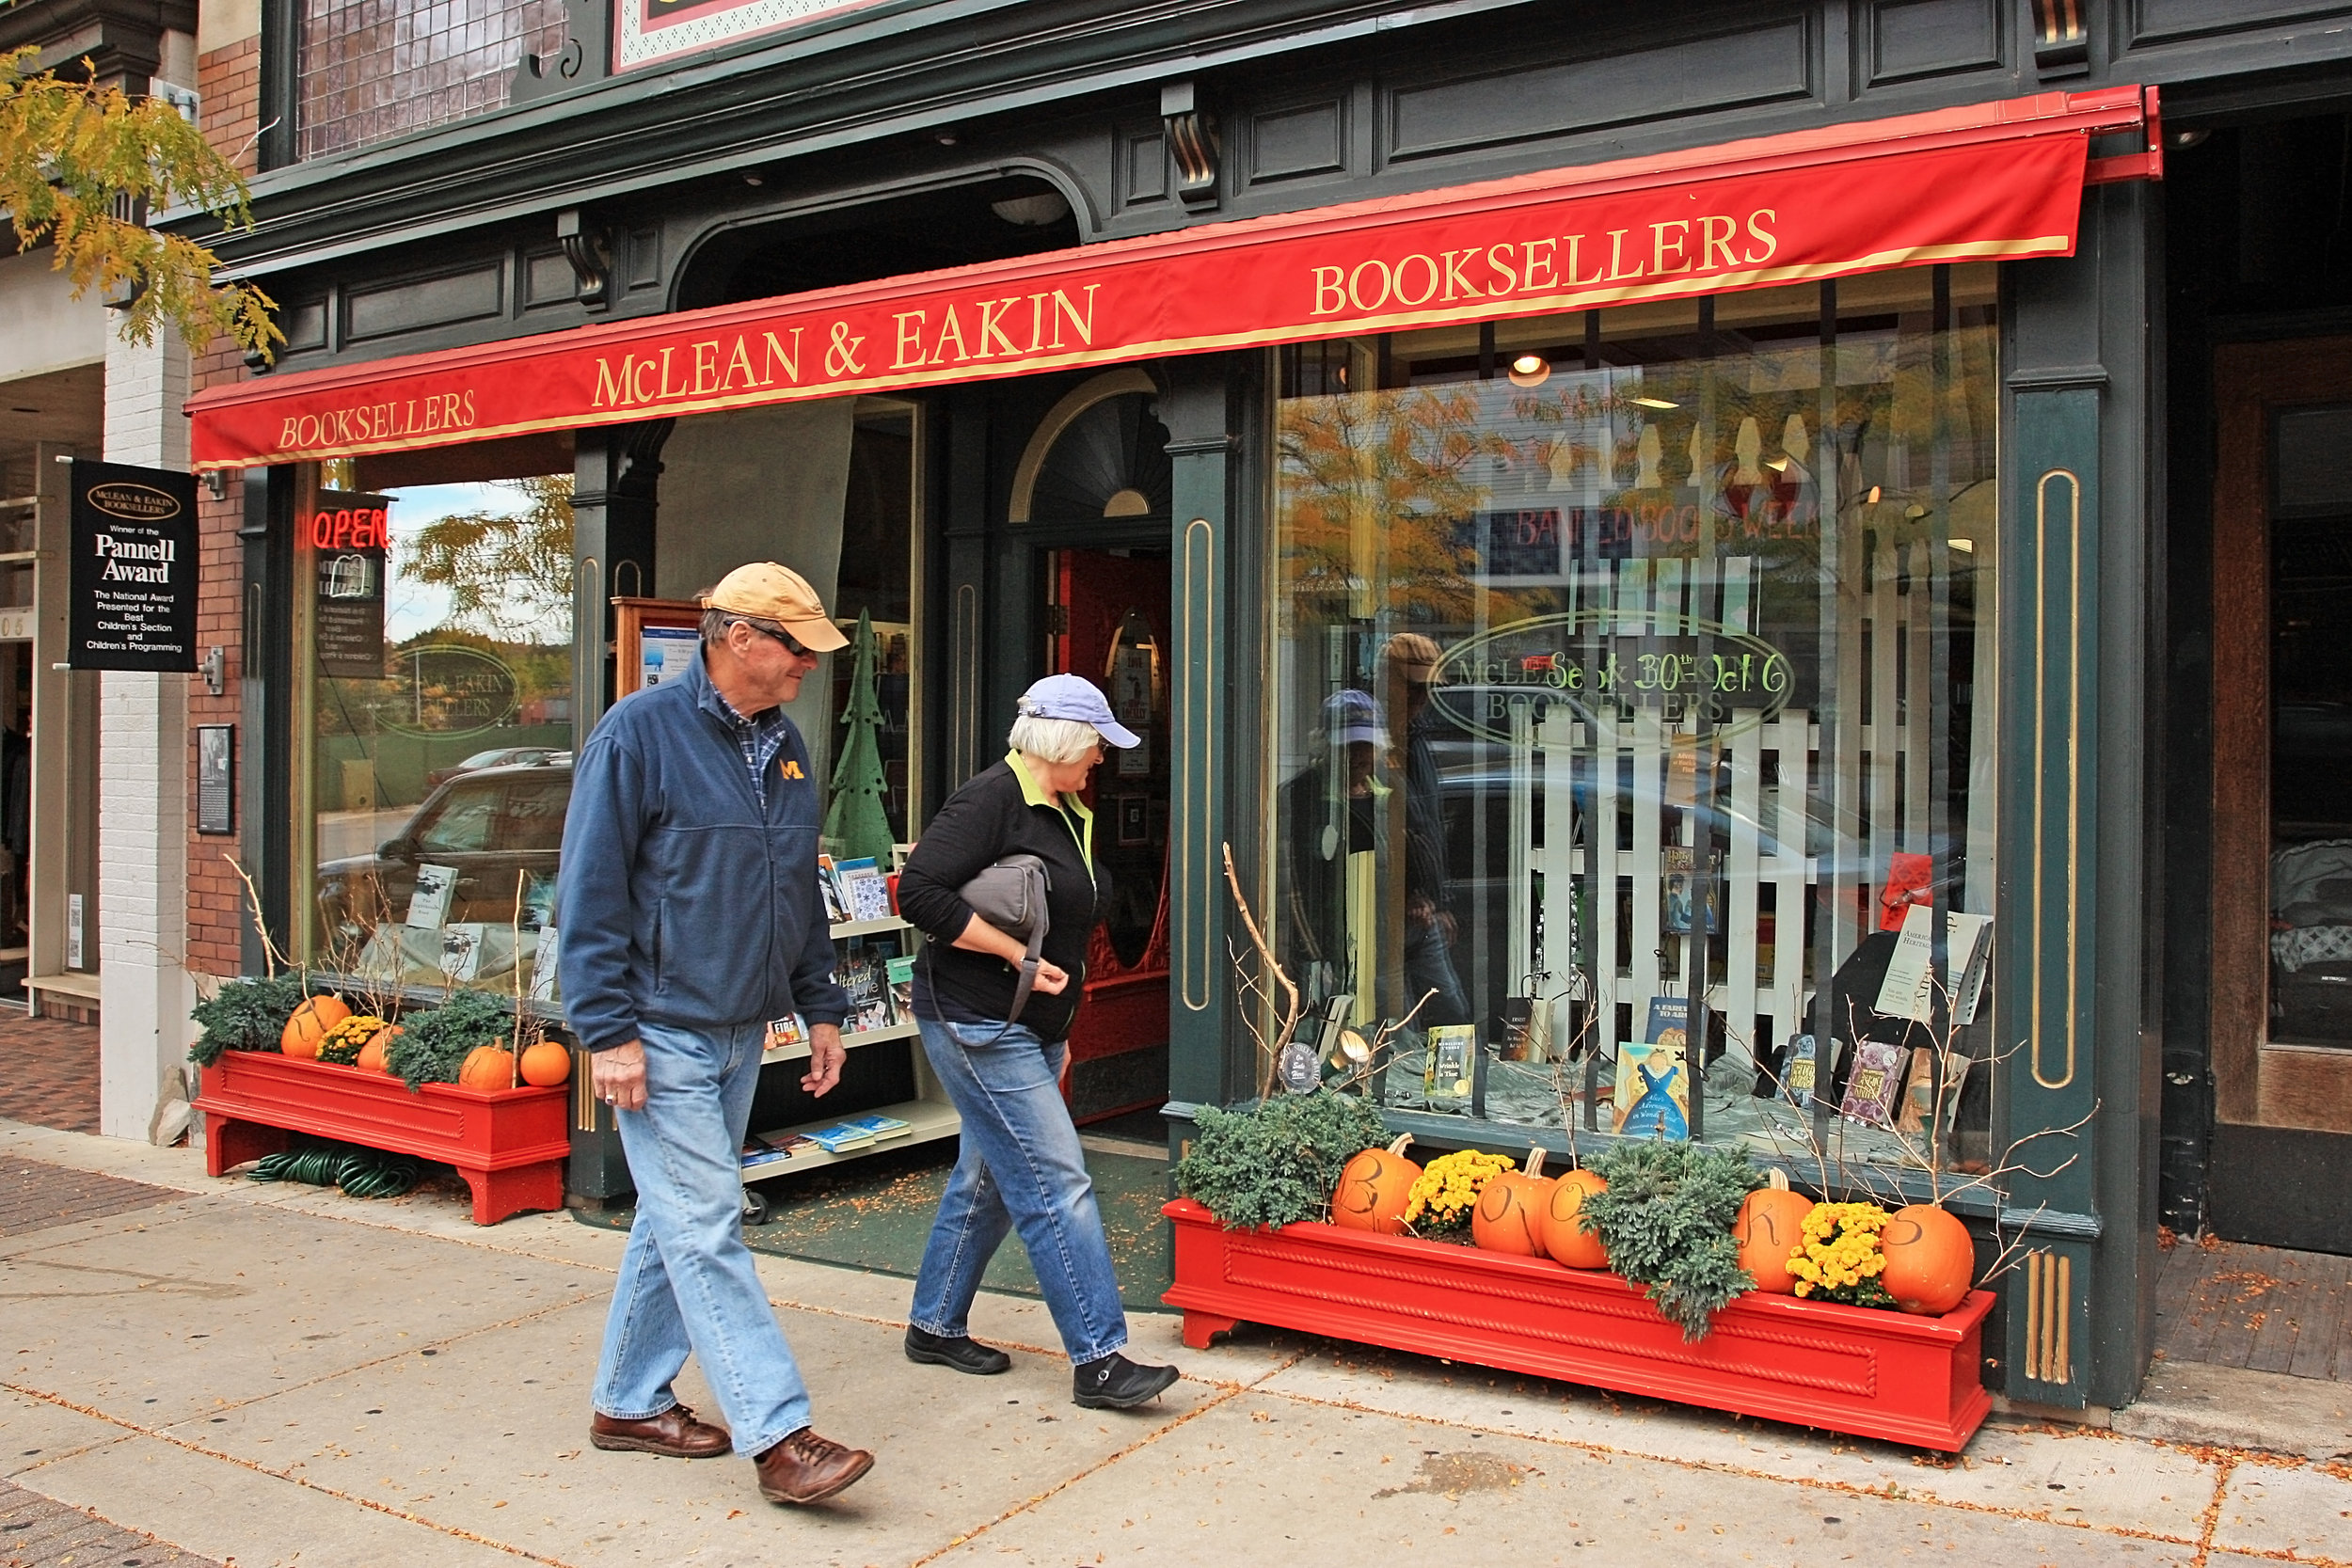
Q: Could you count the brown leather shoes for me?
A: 2